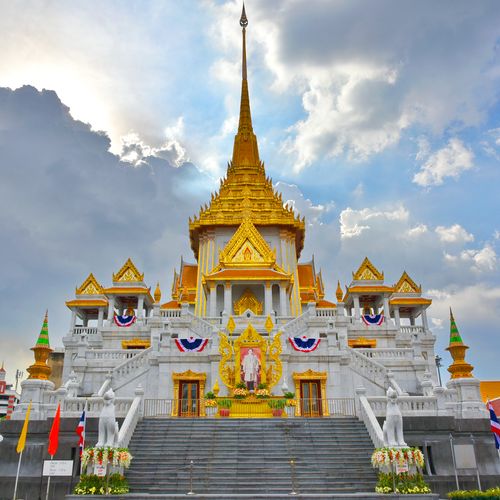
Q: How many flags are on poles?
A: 4